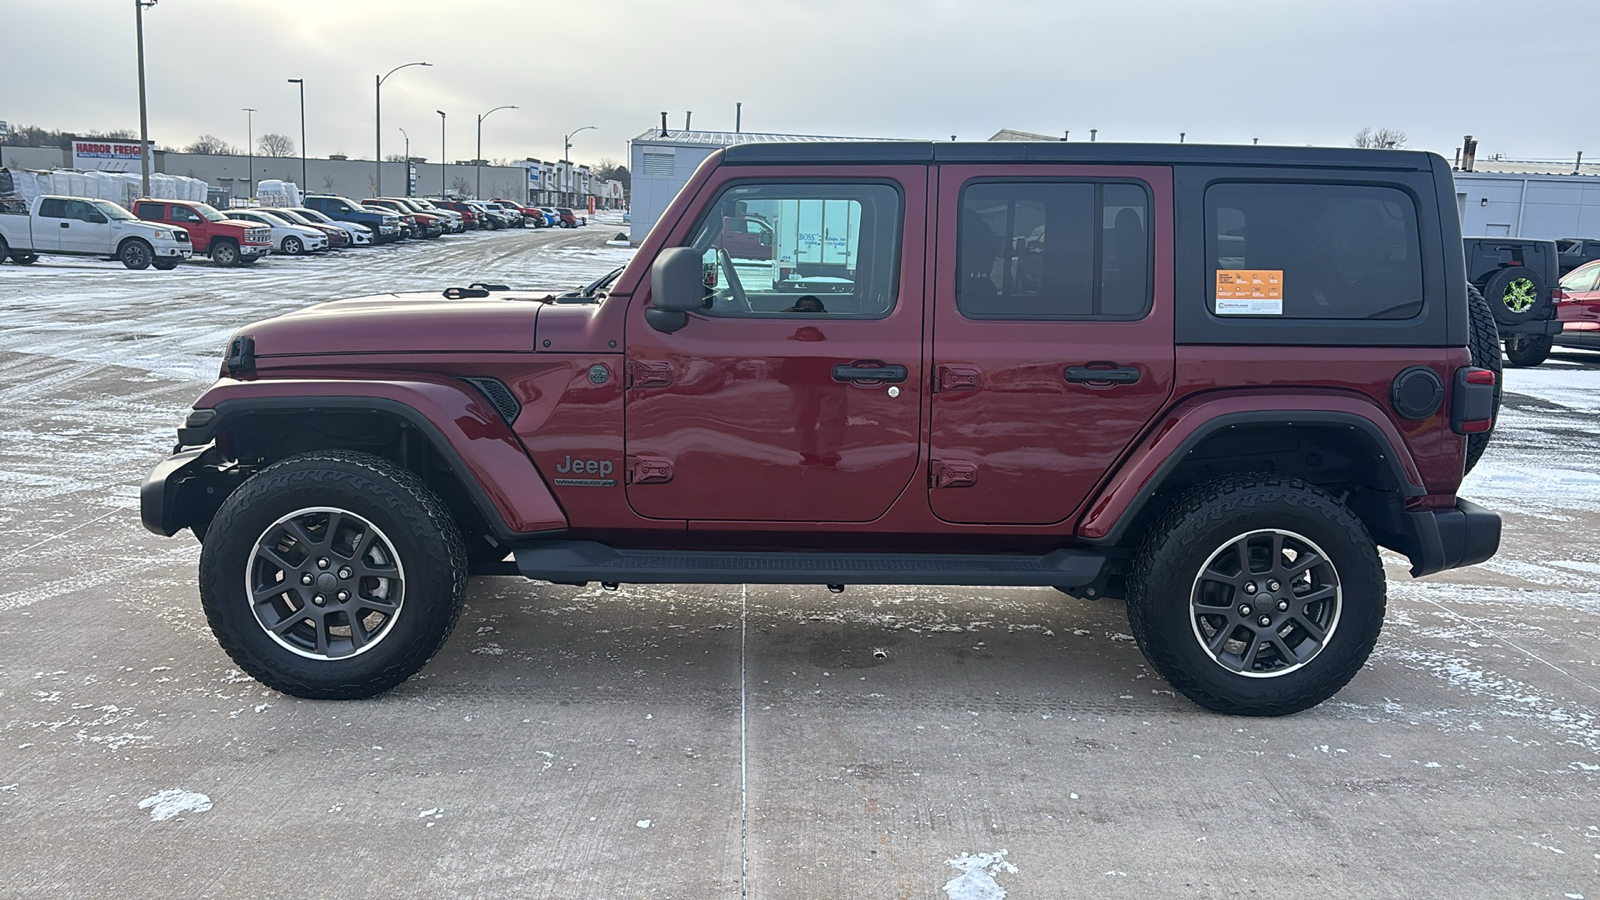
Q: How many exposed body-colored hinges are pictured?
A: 4